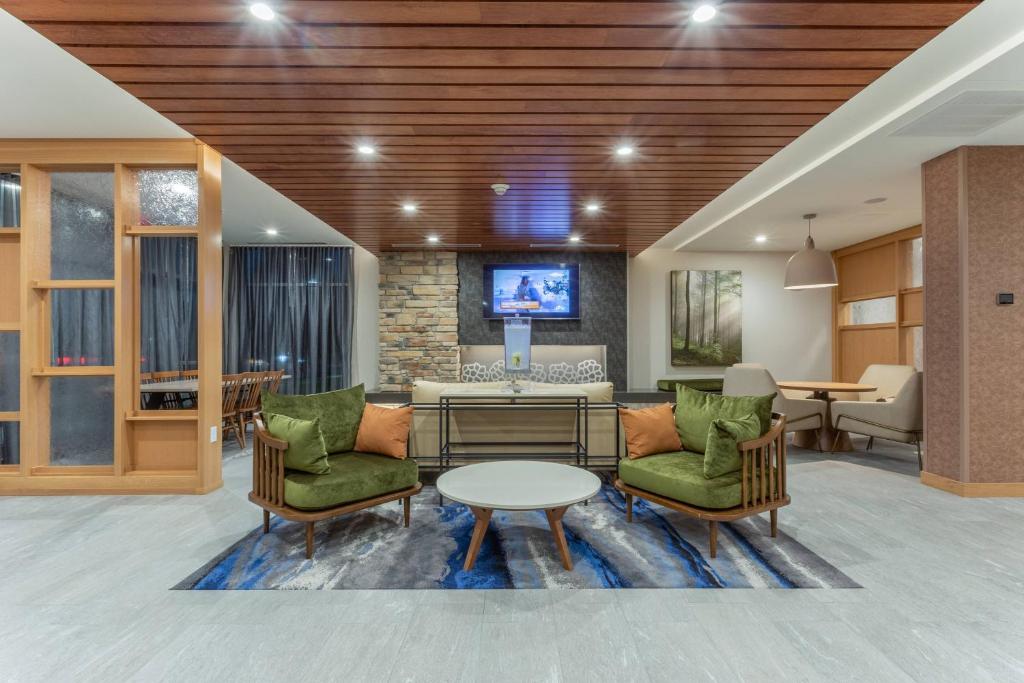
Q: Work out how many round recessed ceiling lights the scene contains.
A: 10